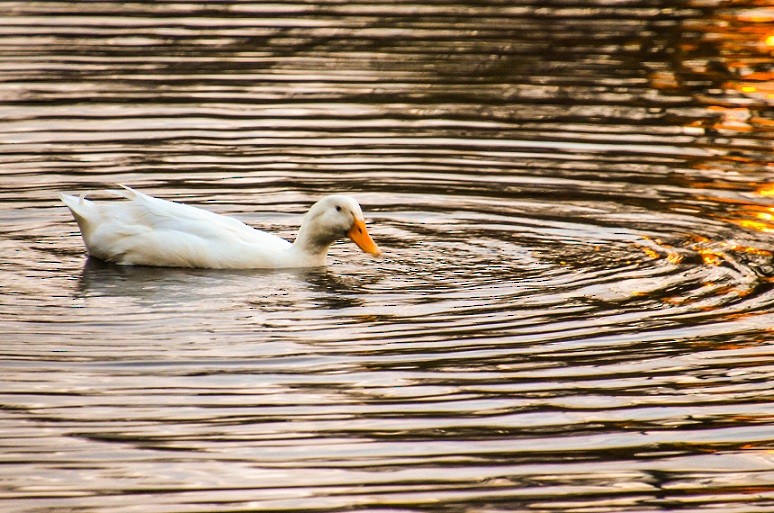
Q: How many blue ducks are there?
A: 0